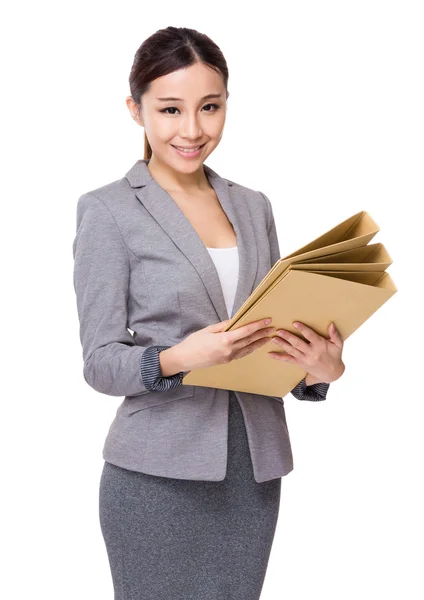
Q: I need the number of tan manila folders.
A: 3